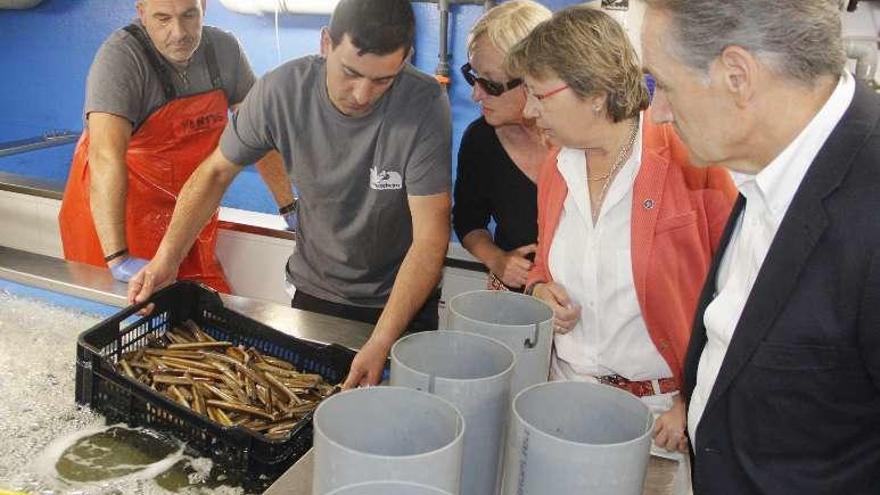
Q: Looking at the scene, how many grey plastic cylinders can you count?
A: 5